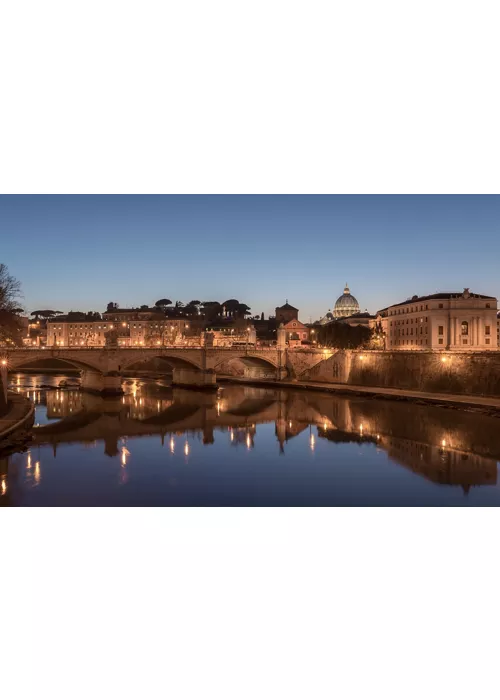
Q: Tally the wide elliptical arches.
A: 3